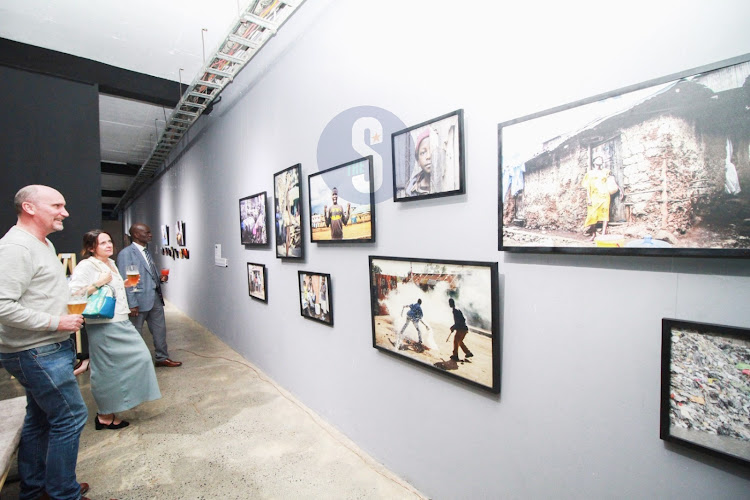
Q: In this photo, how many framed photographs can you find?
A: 9